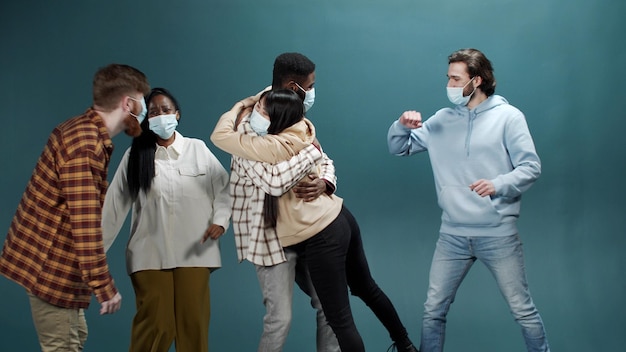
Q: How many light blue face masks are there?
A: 5